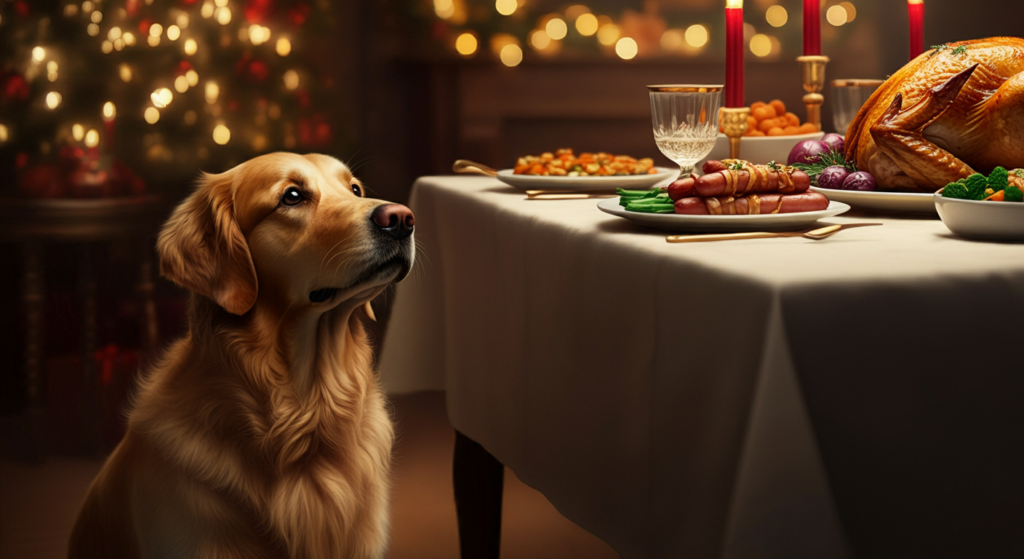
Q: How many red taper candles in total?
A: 3